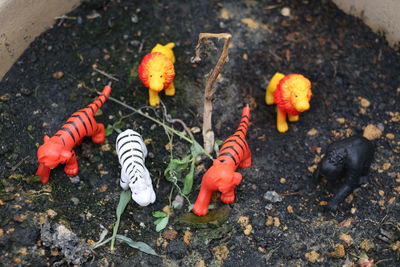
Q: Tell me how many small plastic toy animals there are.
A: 6